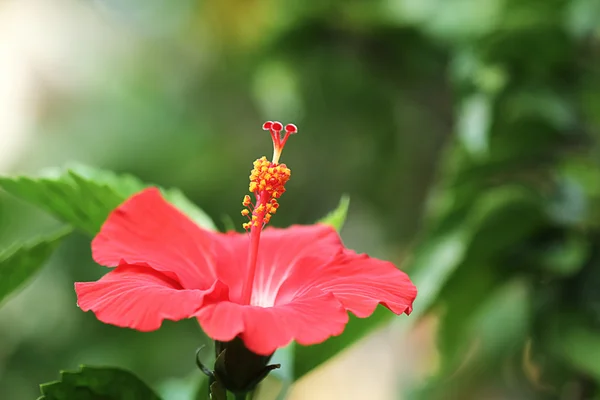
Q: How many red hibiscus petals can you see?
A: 5